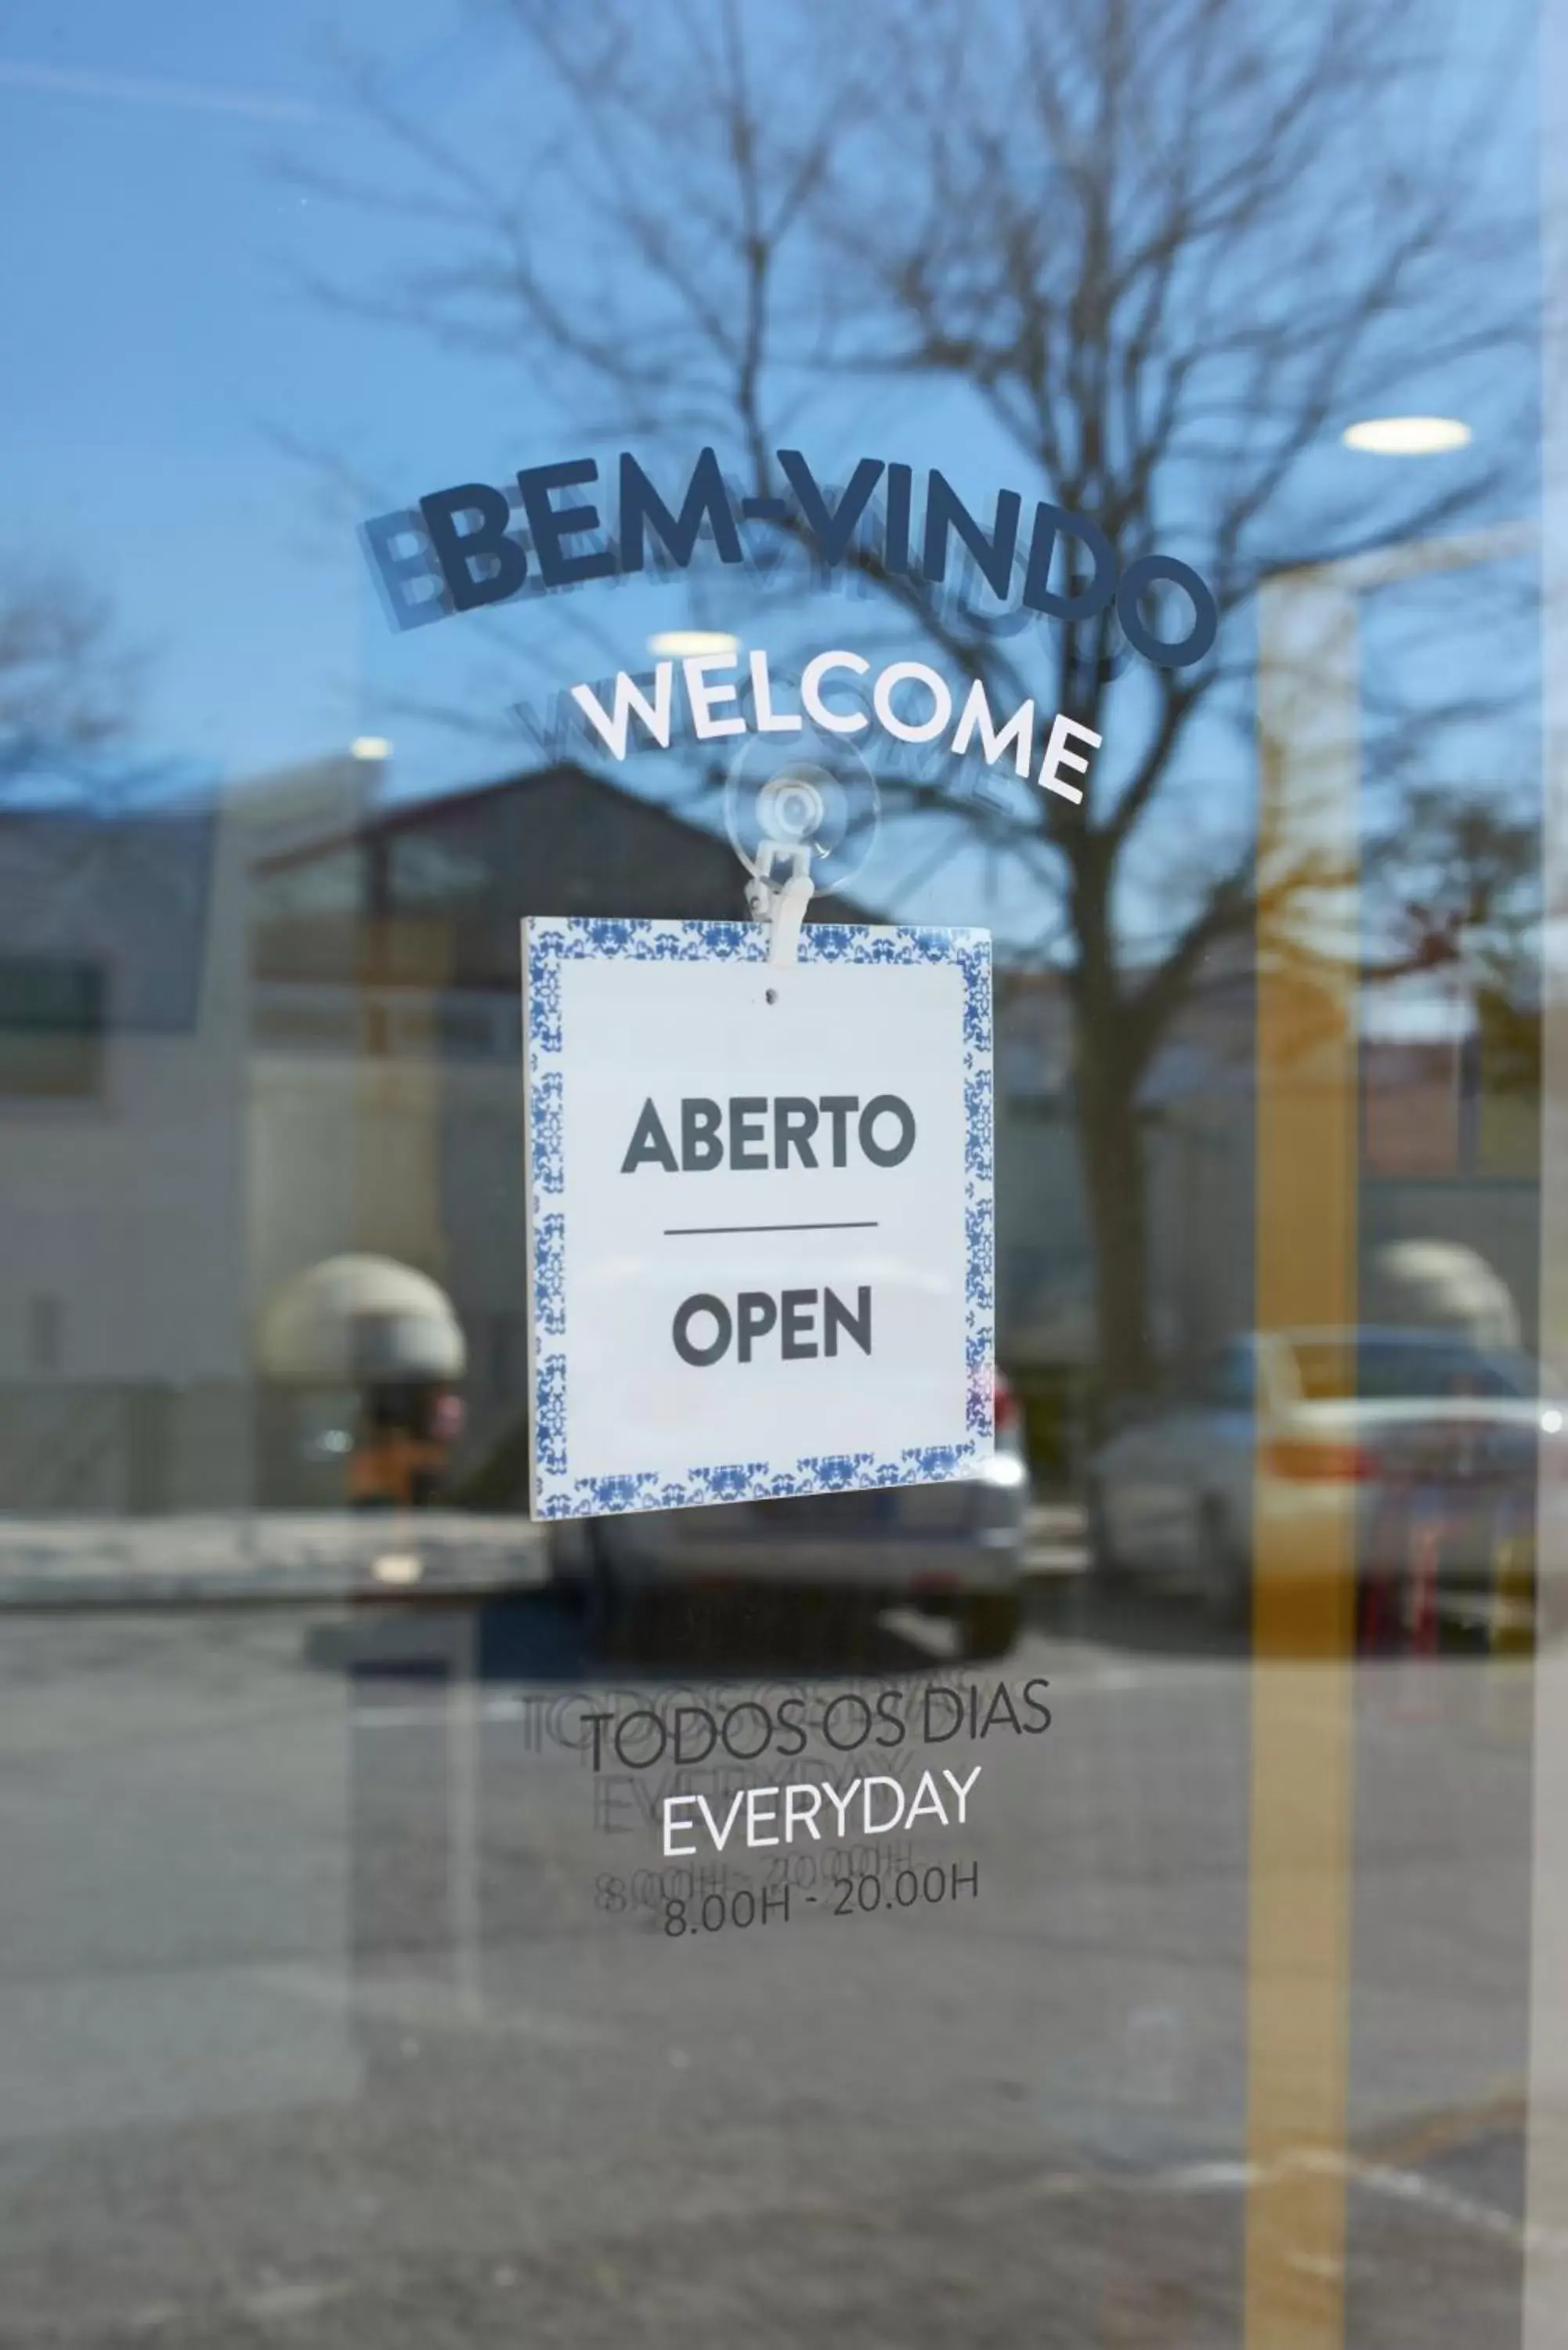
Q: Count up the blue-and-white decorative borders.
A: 1